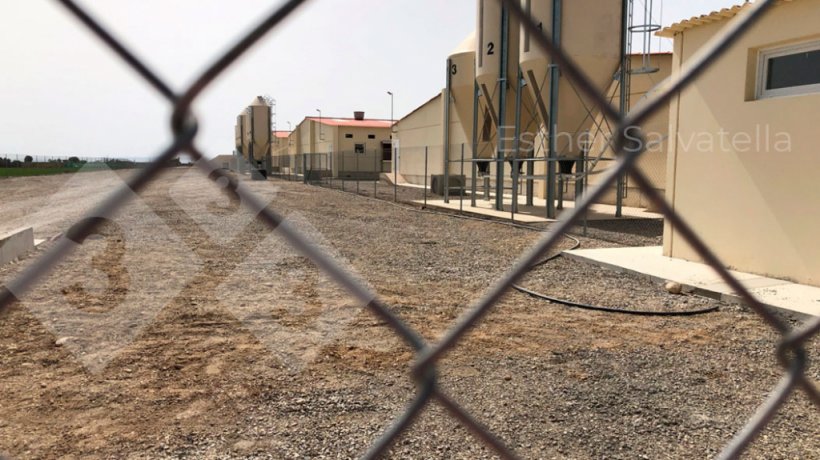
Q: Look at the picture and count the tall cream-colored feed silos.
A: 6